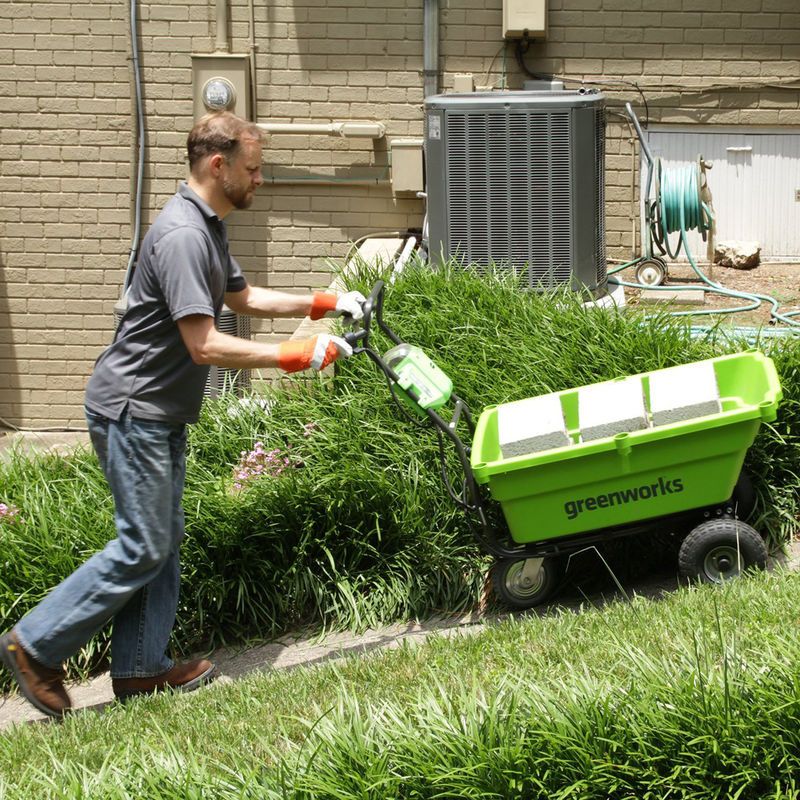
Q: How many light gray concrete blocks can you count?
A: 3